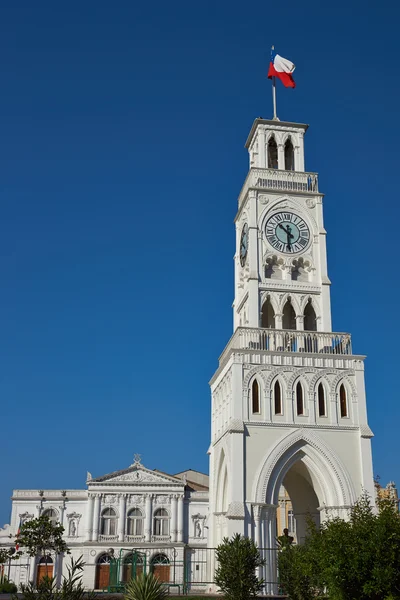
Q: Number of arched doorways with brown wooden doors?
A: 4